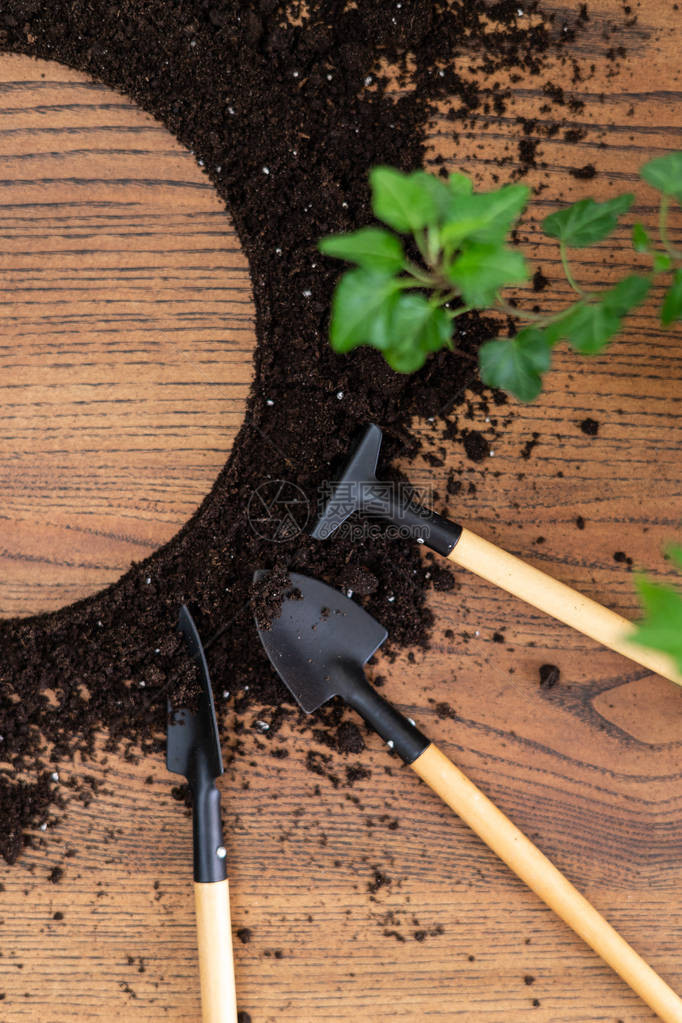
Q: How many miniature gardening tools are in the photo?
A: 3